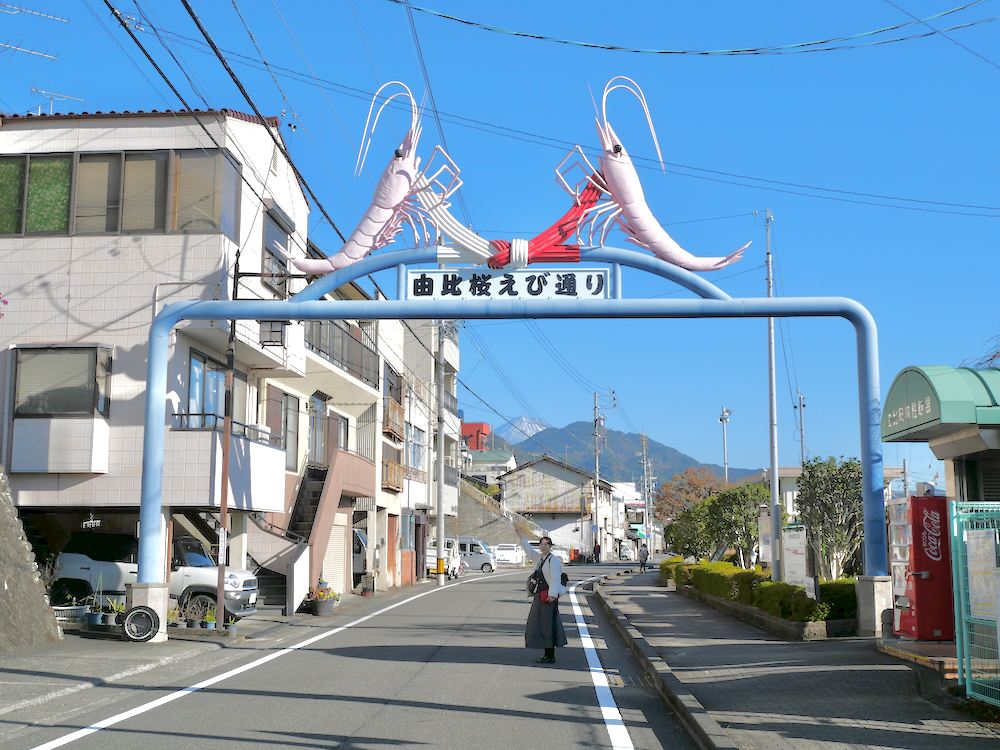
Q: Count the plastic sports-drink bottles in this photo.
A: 0